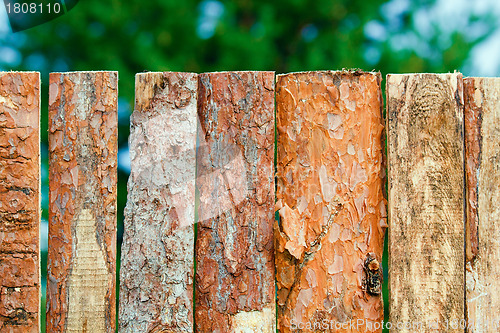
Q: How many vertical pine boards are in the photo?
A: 7